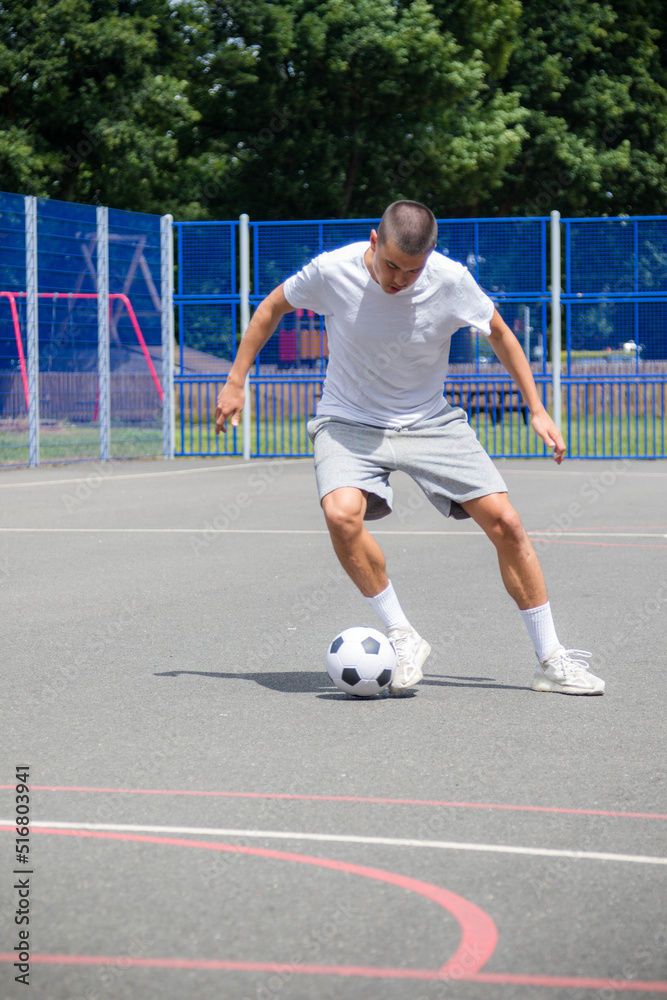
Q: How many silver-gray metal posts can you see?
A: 5